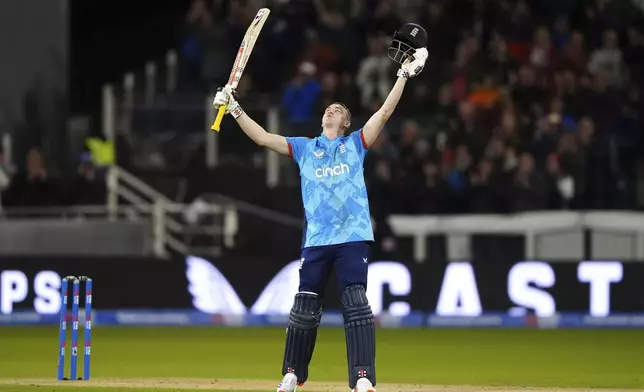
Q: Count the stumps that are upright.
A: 3